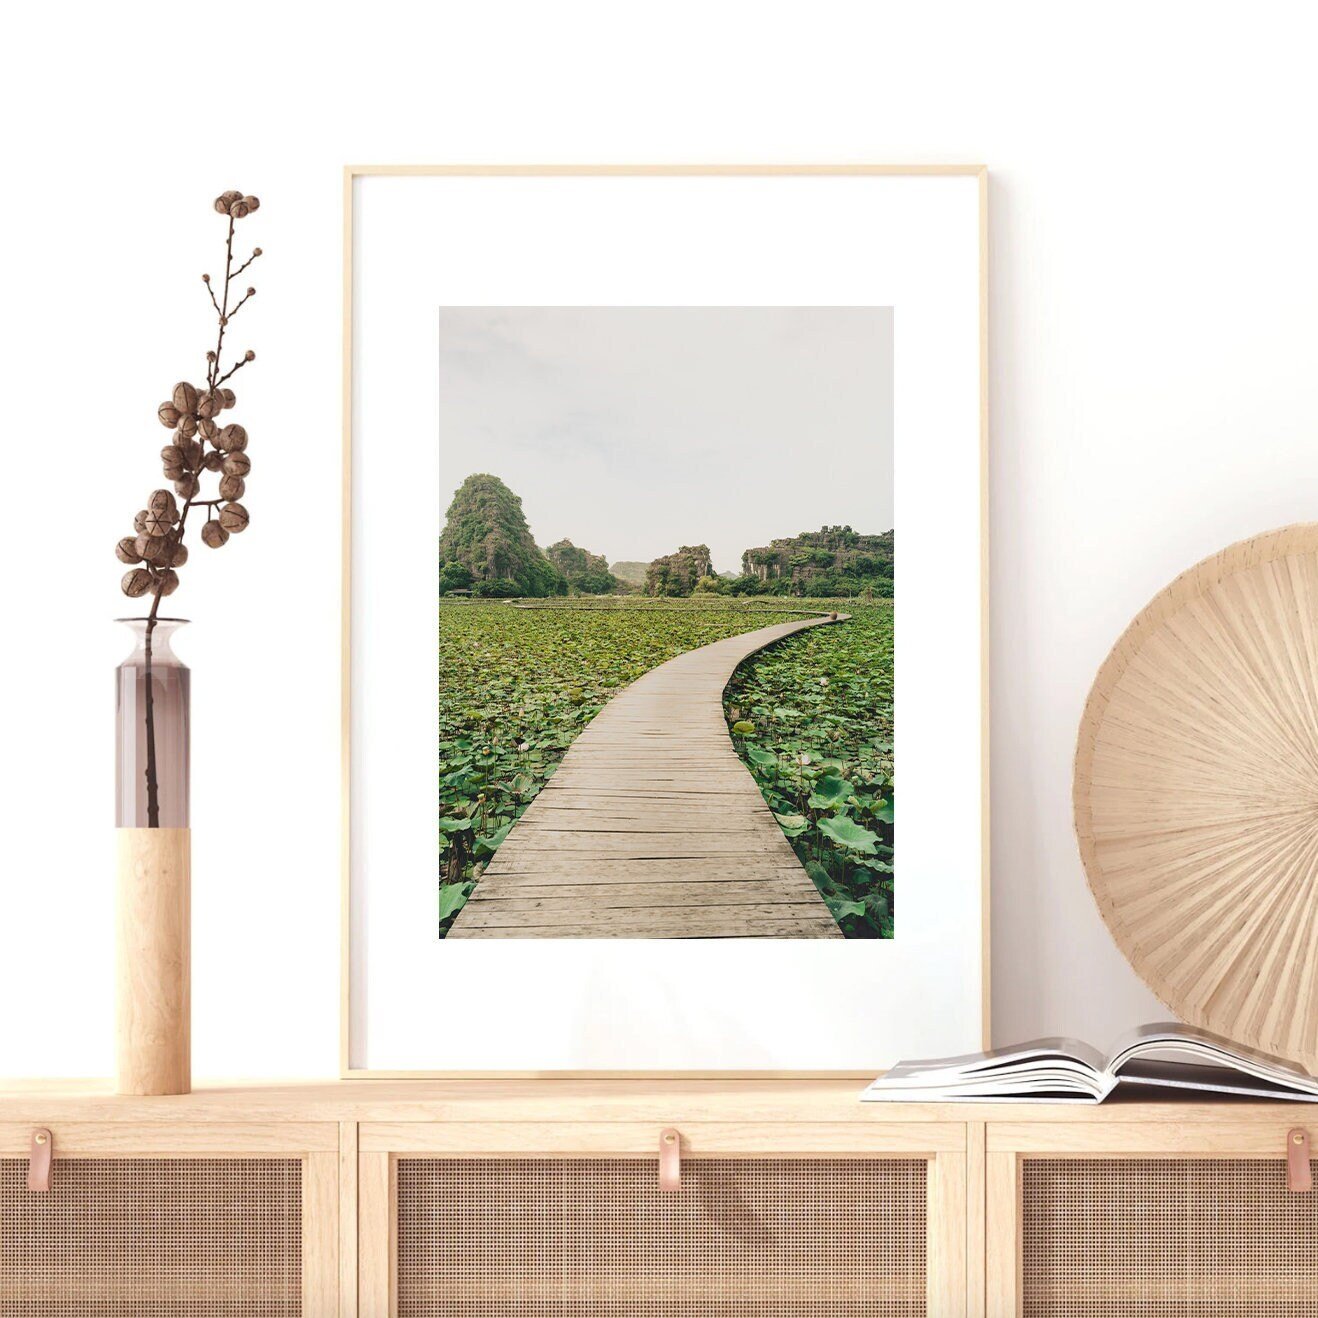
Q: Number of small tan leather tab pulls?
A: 3